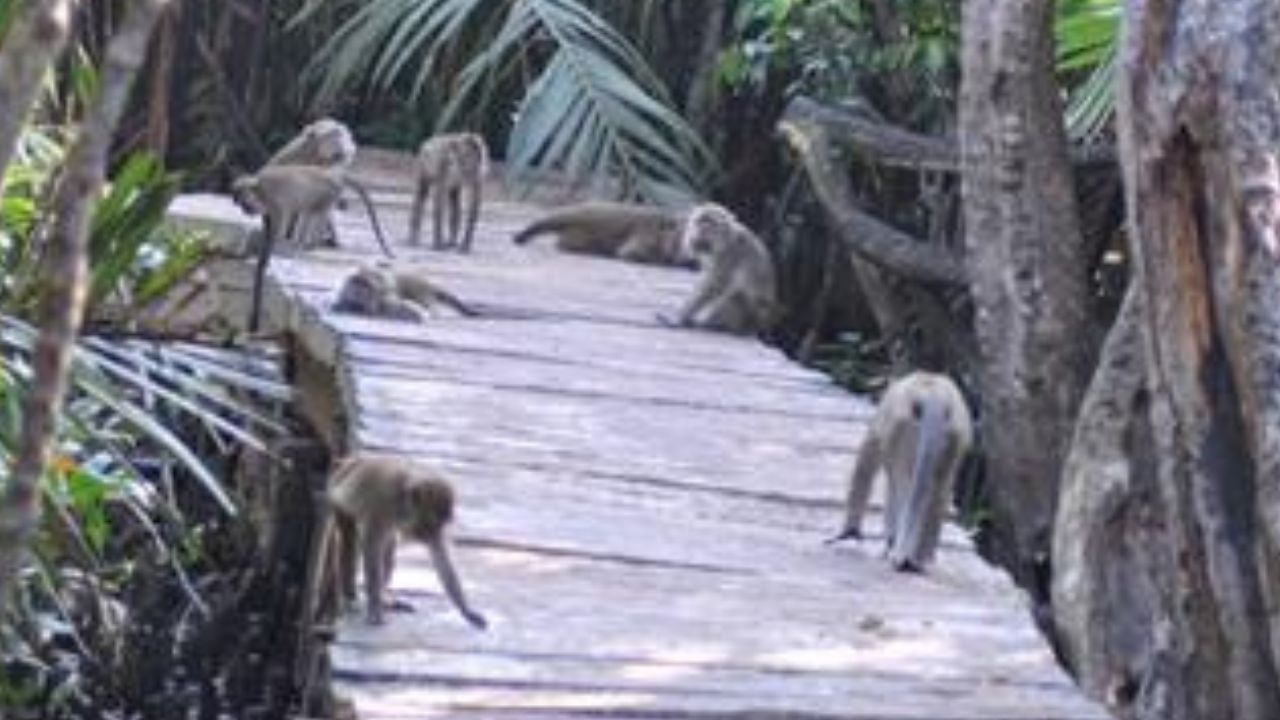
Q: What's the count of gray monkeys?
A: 8